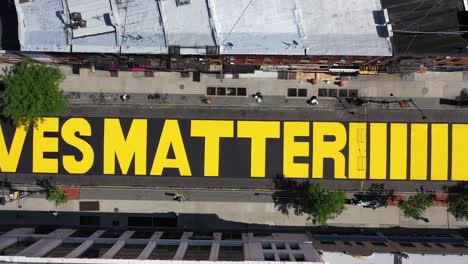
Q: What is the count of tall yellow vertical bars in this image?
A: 6